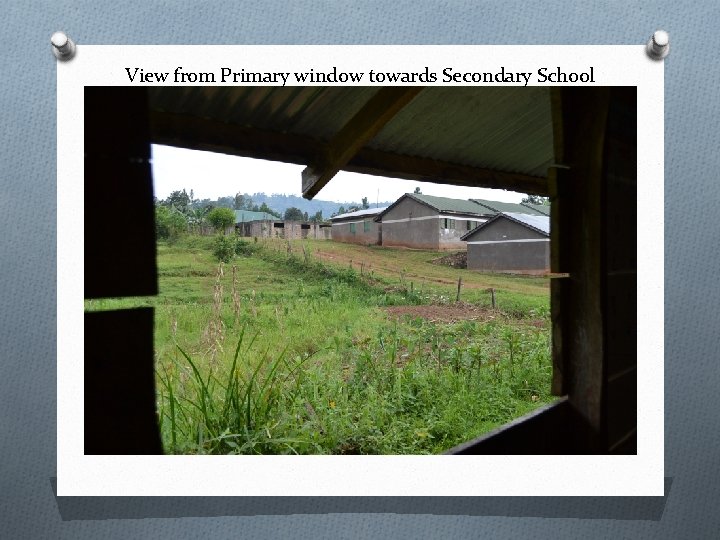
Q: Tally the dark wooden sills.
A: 1